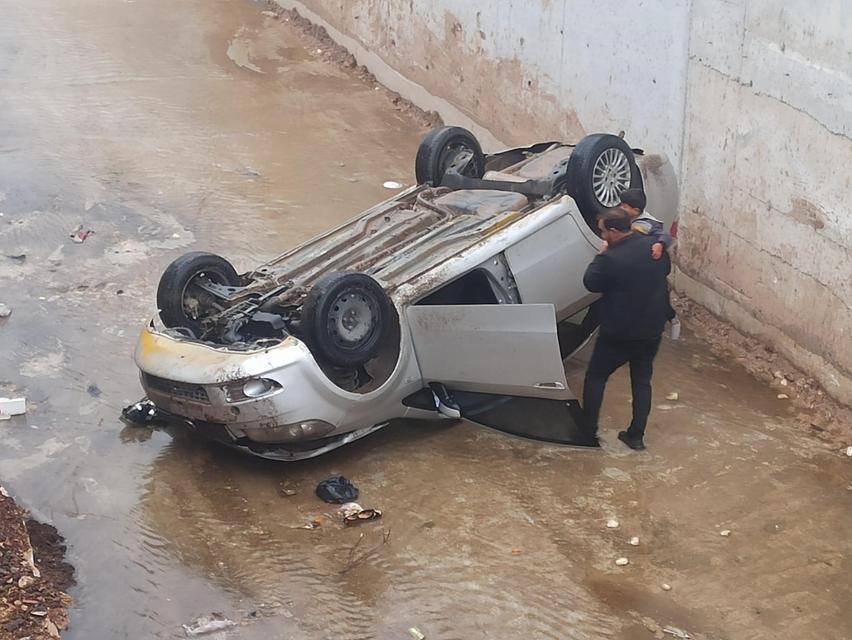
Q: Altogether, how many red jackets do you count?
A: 0